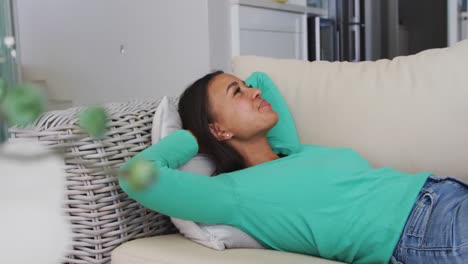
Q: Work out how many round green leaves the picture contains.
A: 3